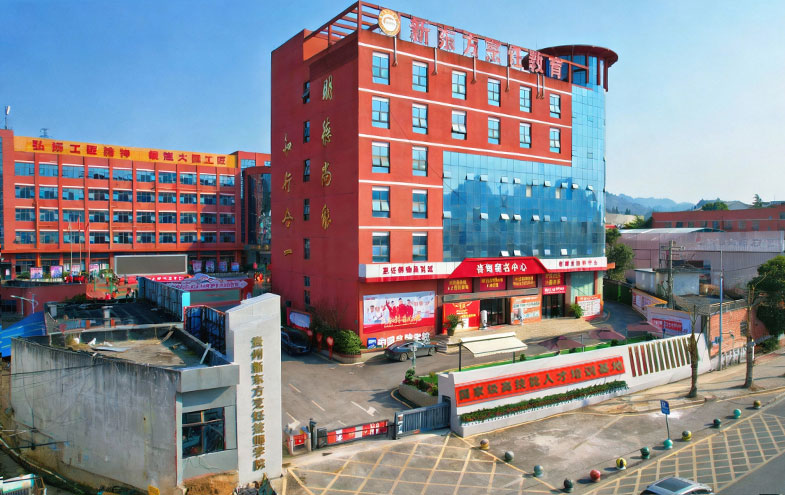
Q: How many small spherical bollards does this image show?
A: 12